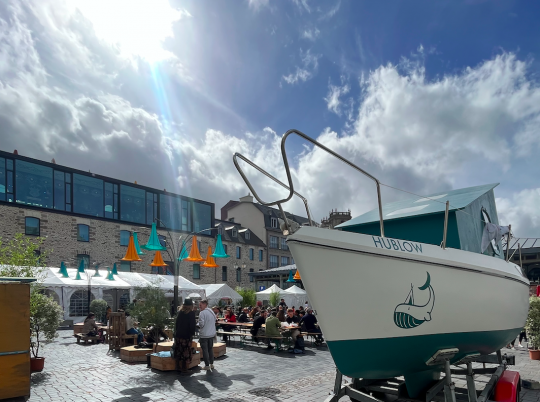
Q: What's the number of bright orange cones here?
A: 5